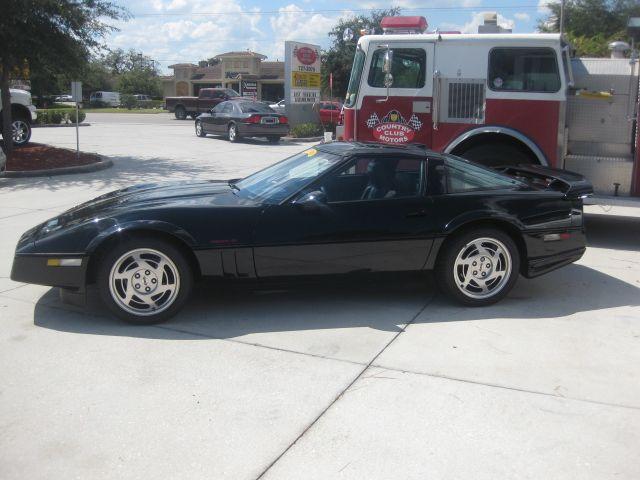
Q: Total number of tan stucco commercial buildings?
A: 1